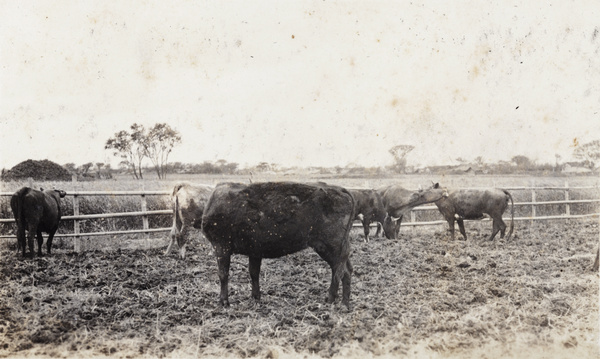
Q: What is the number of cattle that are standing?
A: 6